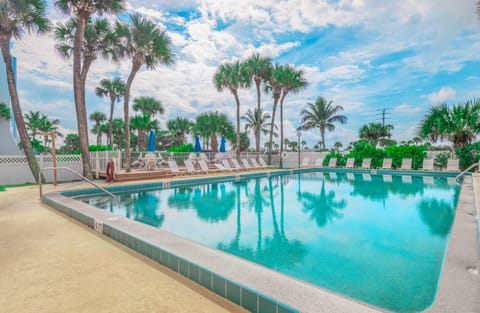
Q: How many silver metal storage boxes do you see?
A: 0